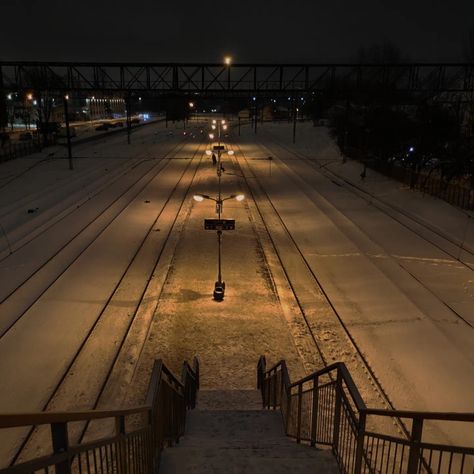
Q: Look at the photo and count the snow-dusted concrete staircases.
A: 1